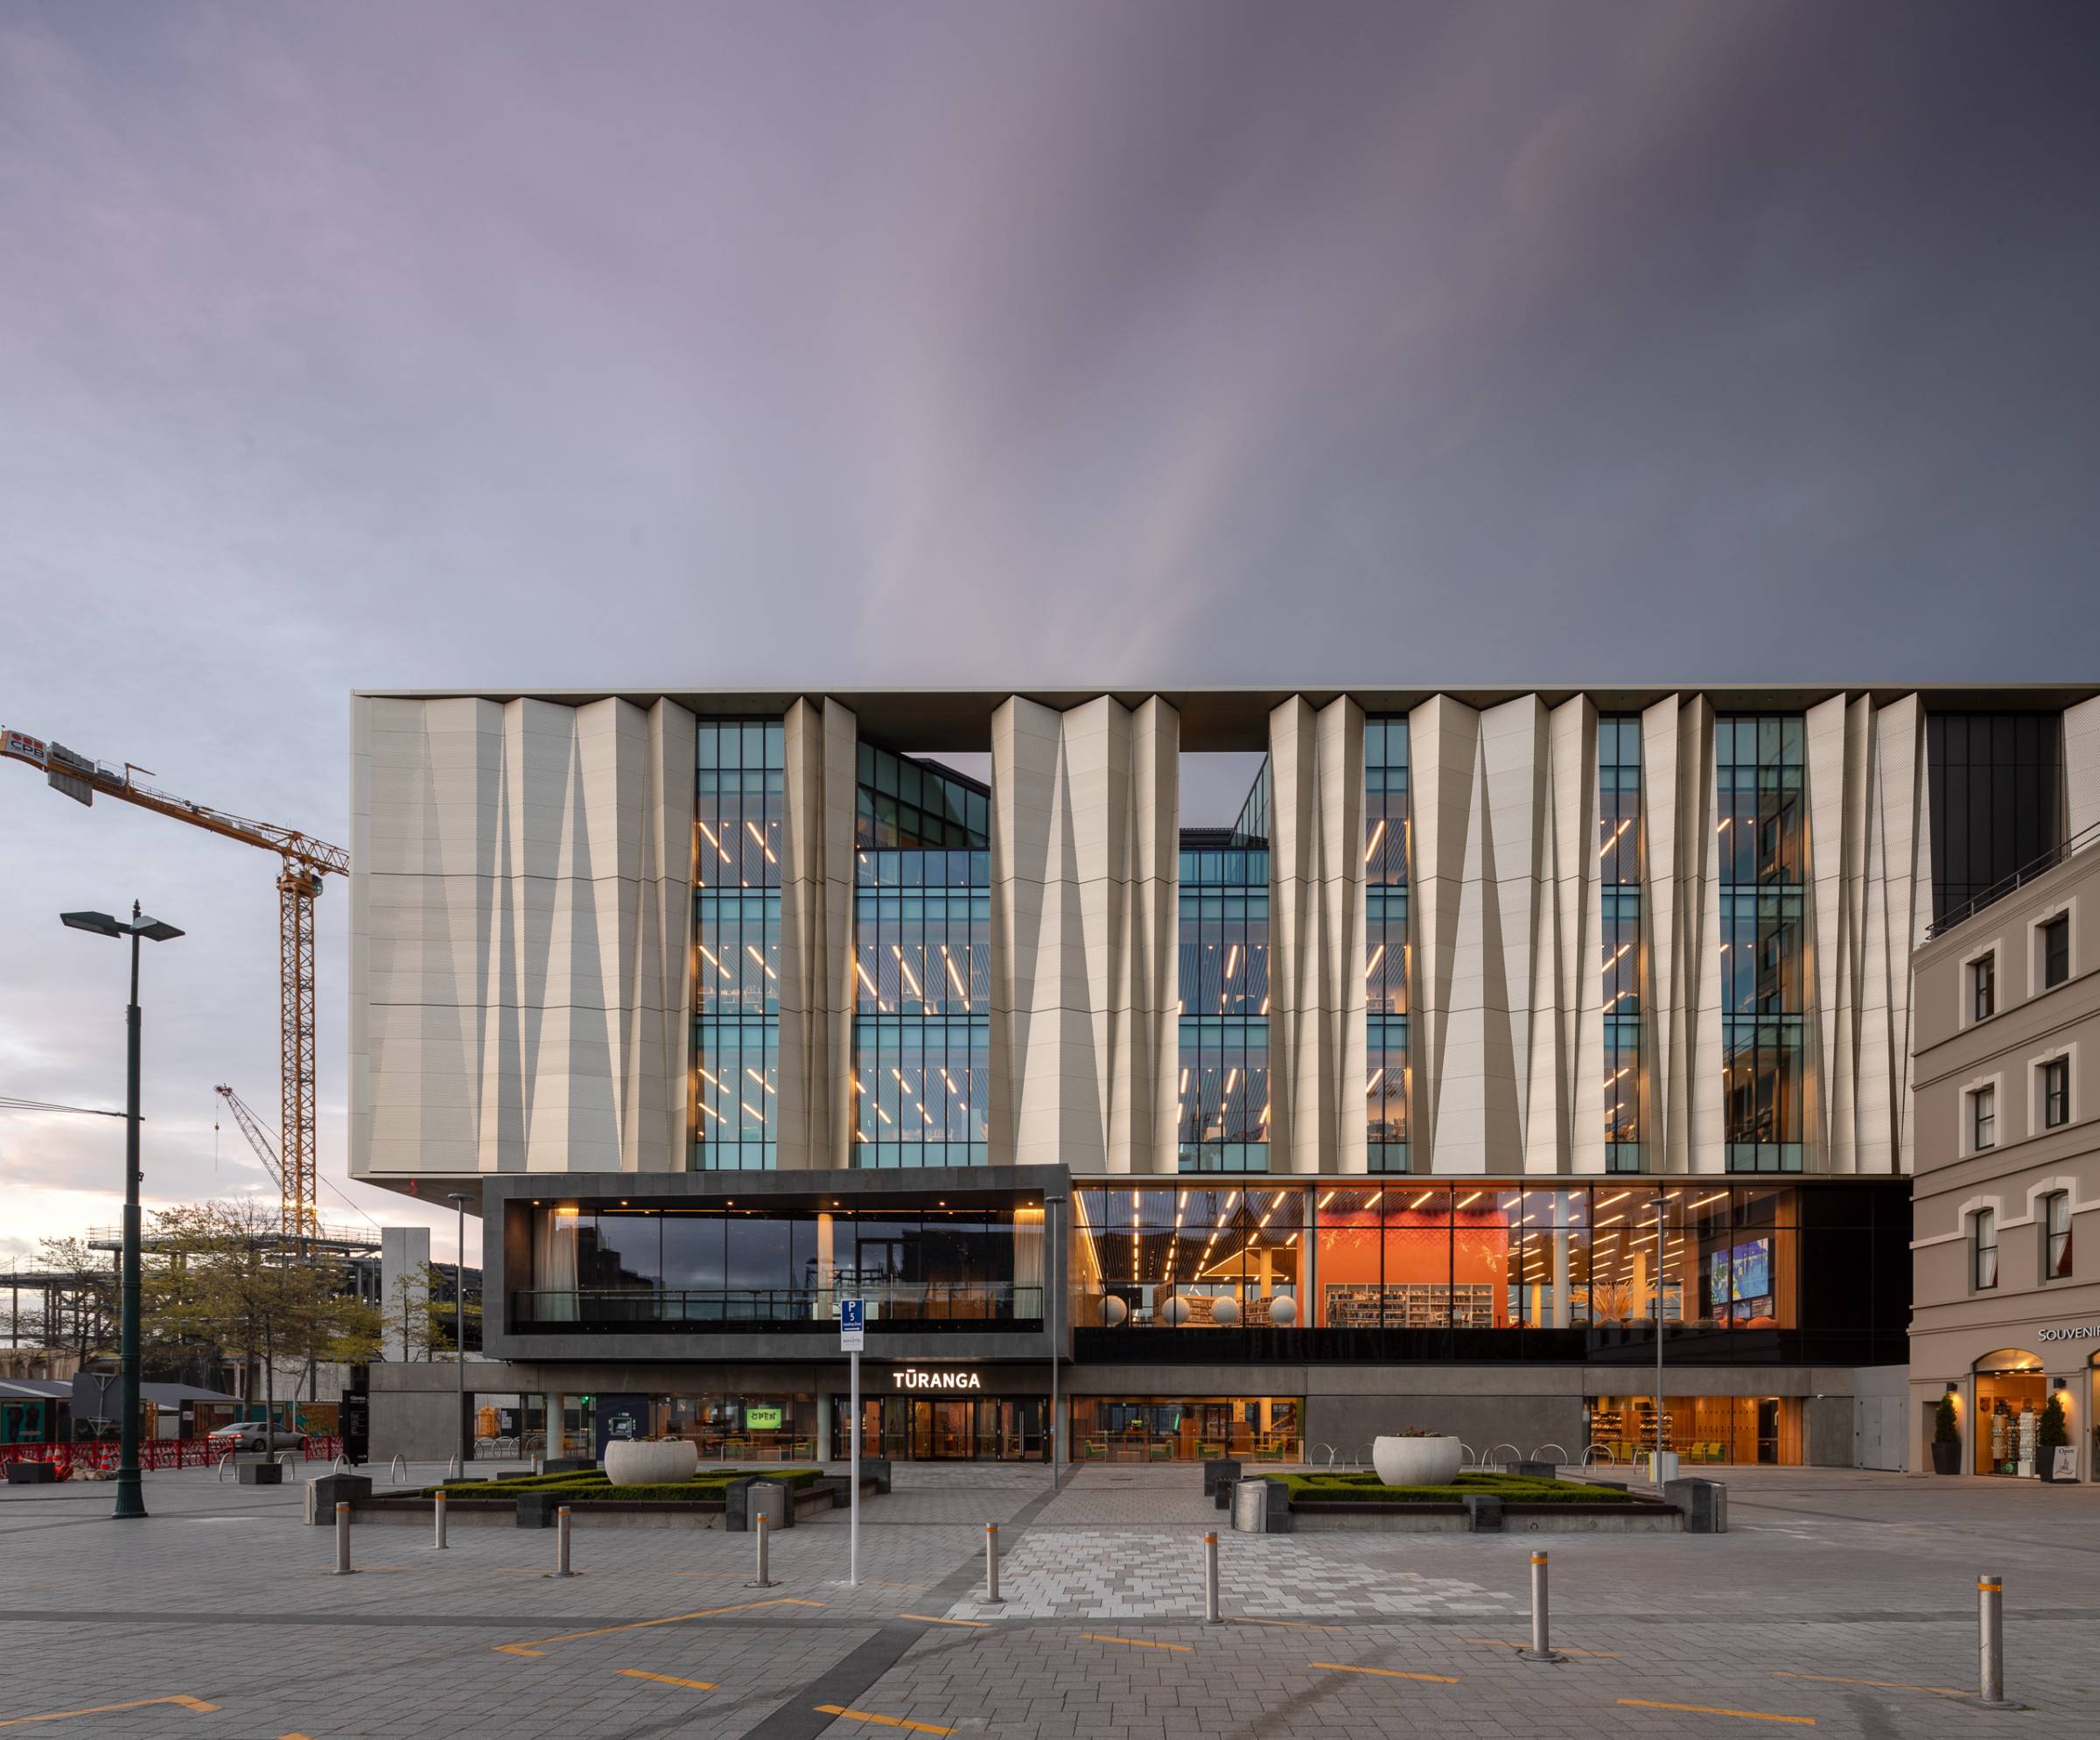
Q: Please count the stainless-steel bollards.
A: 8